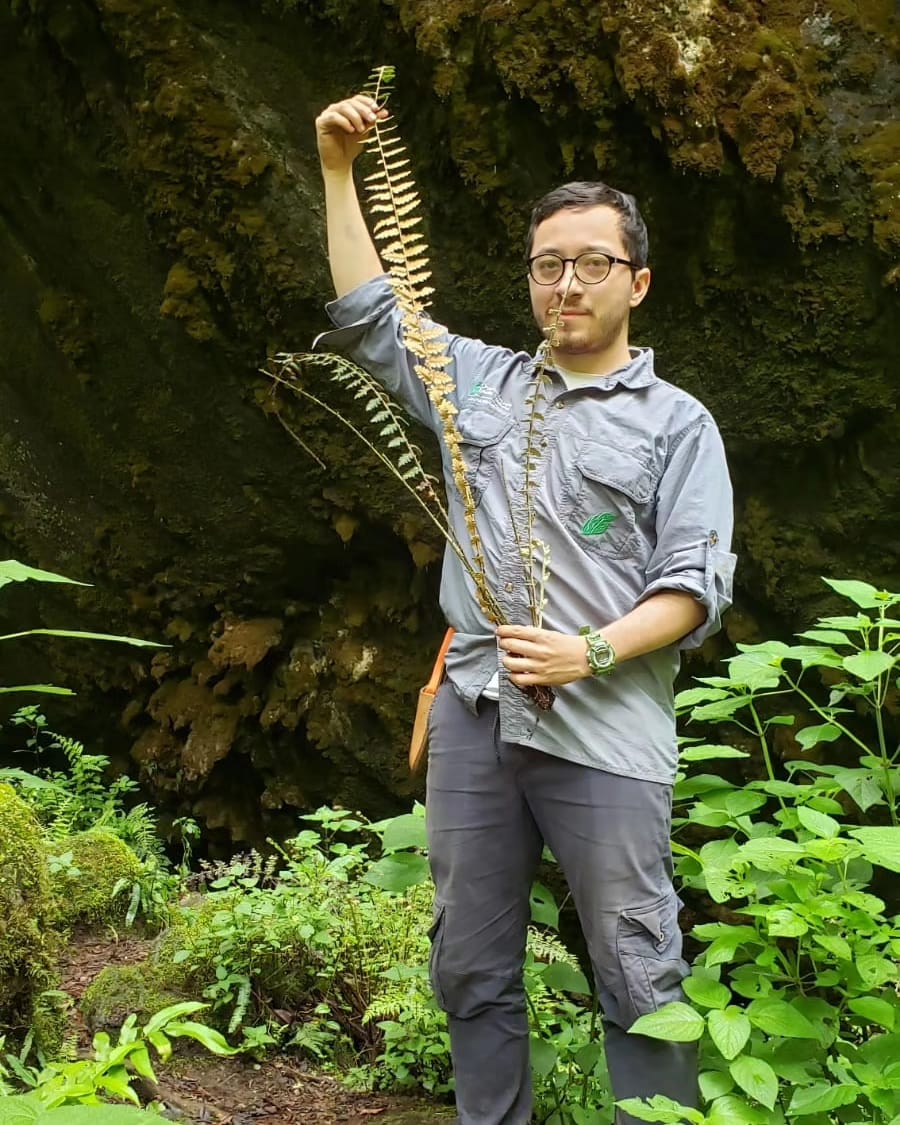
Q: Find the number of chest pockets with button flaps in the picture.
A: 2